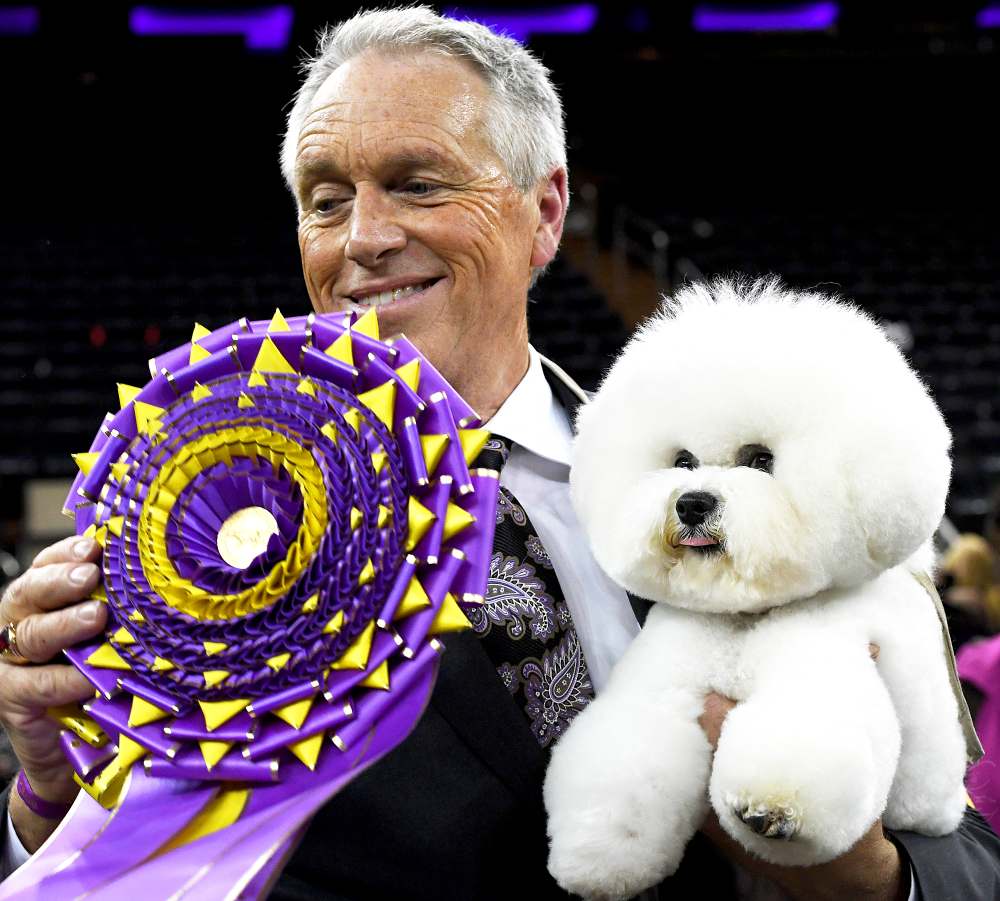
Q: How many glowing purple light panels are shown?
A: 5